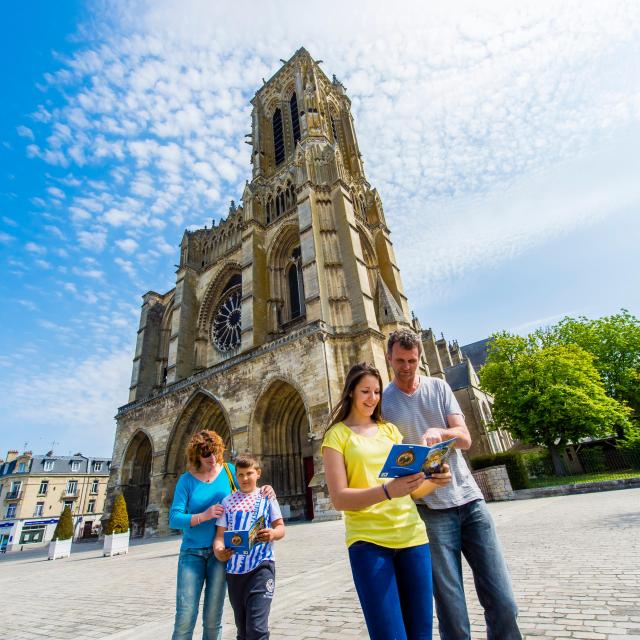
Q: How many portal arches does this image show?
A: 3